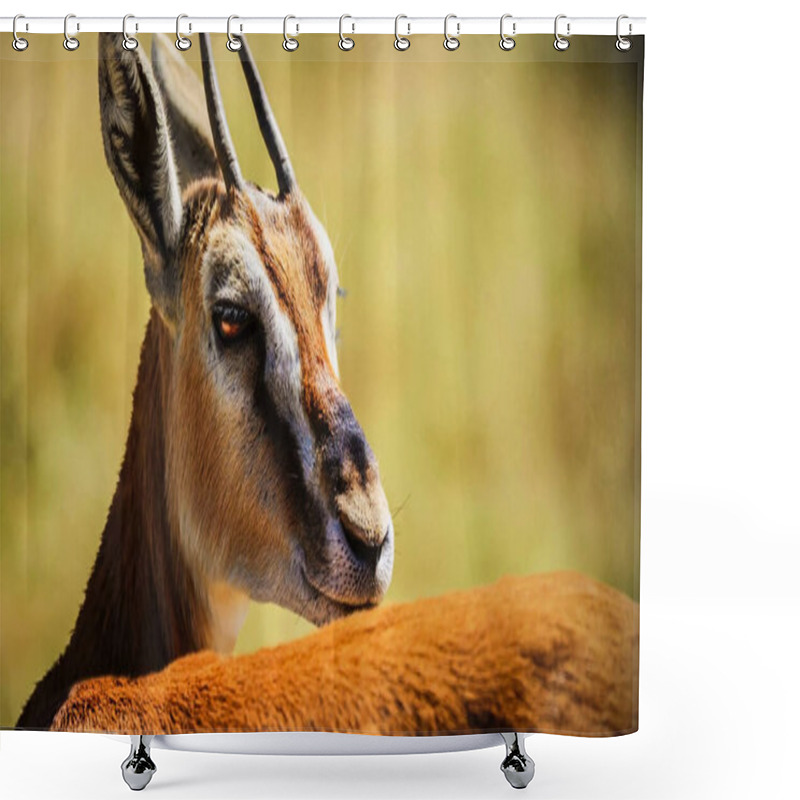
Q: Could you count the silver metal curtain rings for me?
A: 12